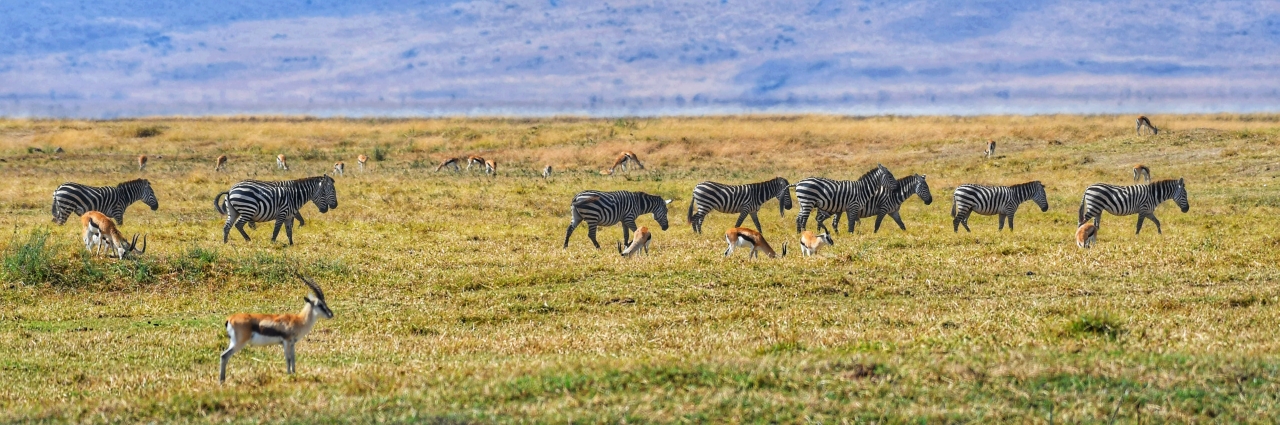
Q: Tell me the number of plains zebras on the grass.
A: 9